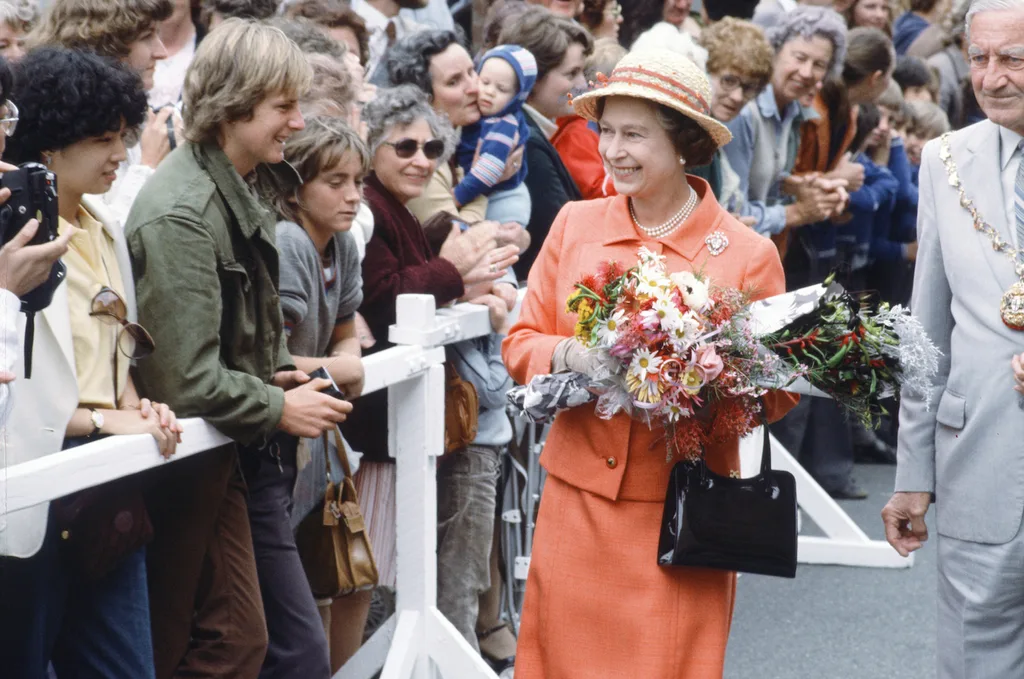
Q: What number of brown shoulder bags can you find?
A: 2